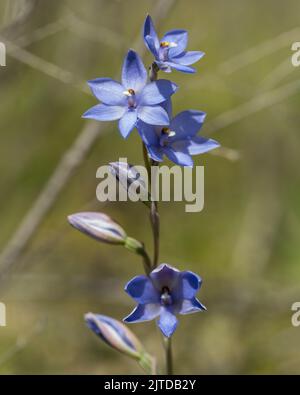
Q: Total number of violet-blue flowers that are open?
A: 4